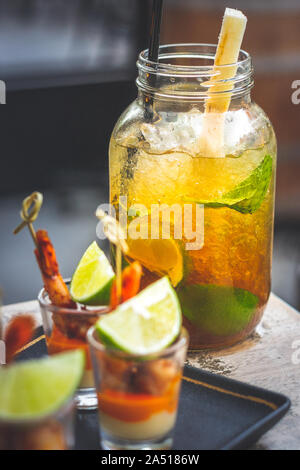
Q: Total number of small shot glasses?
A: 3